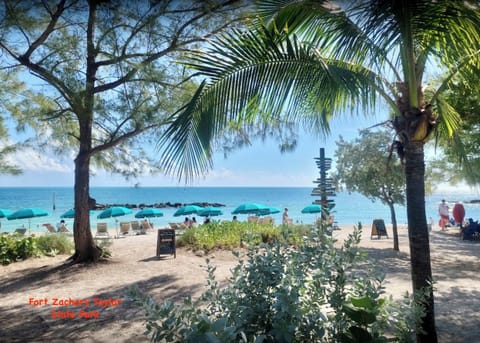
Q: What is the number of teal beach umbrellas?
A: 10